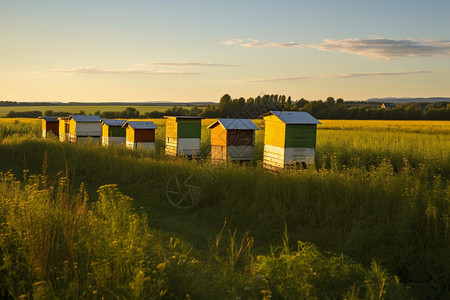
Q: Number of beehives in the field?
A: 8